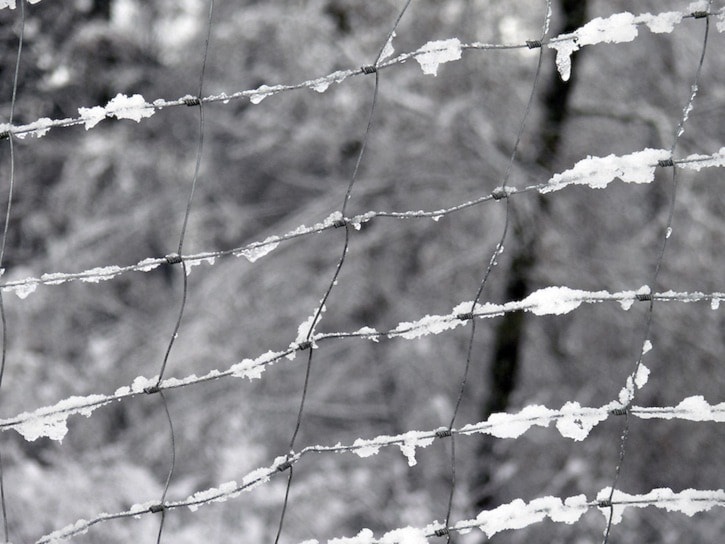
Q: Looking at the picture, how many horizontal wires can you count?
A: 5